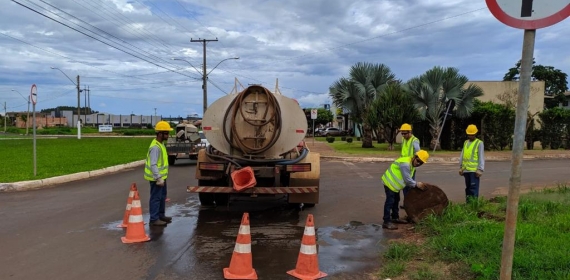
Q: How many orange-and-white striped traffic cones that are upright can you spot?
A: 4